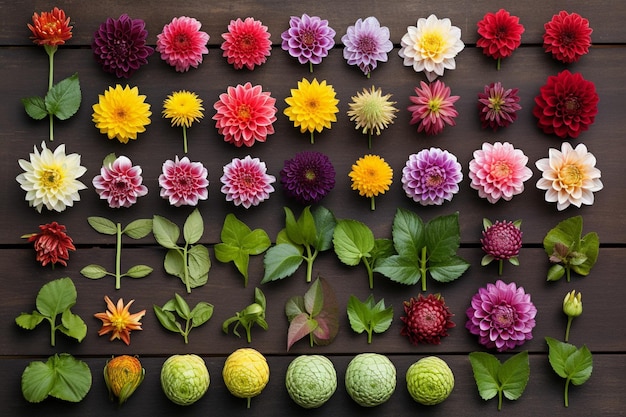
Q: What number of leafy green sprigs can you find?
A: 15